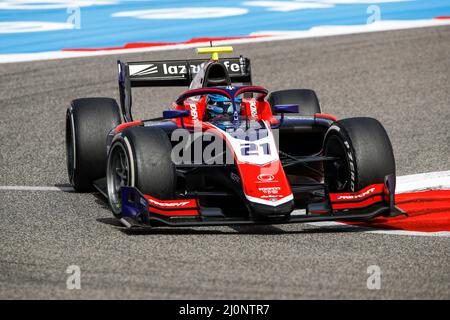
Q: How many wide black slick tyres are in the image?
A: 4